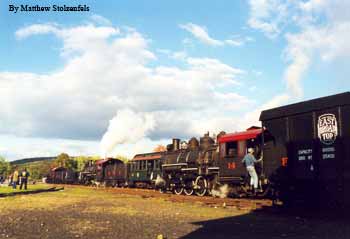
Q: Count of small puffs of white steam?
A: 2